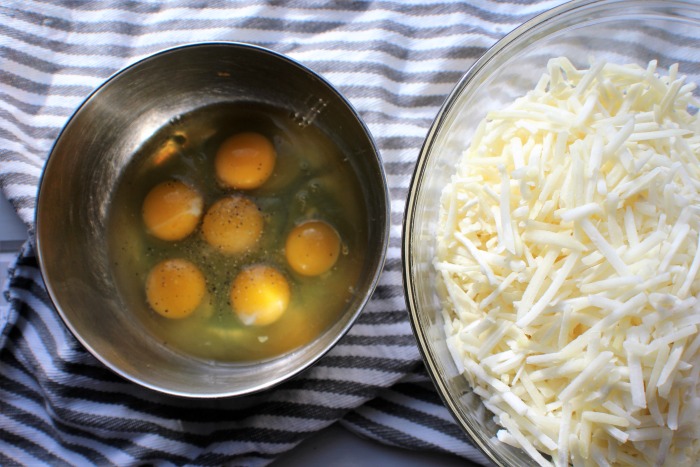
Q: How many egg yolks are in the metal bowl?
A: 6